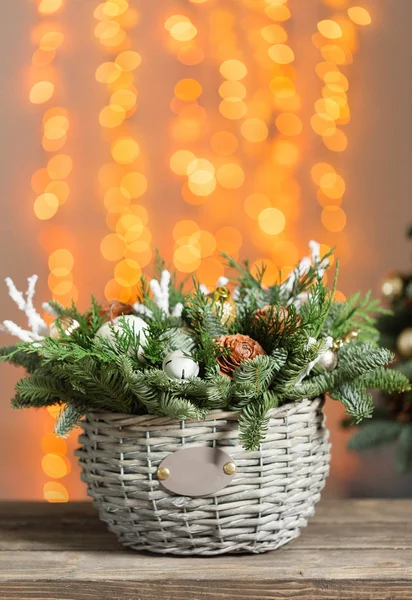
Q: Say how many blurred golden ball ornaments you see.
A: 2